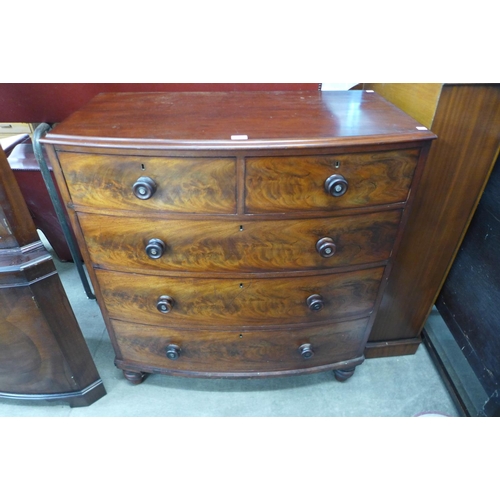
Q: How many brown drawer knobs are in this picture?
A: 8